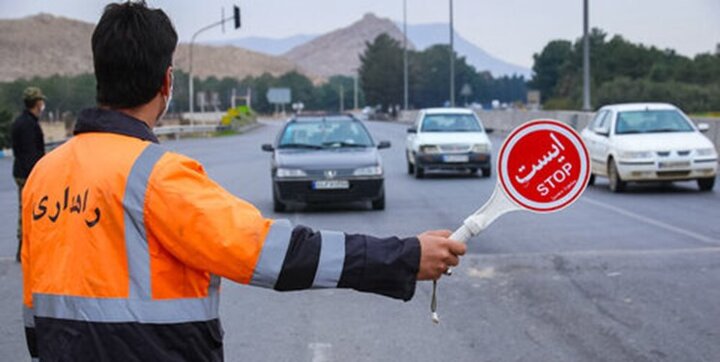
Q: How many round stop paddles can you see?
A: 1